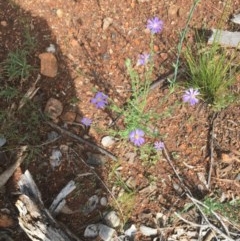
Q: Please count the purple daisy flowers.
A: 7